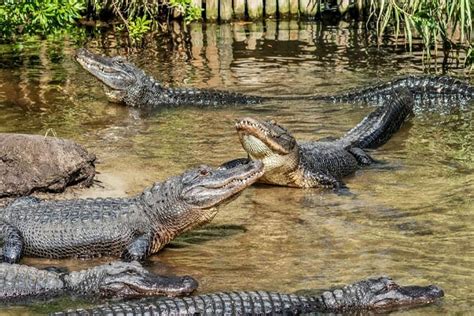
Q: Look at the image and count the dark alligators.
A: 5